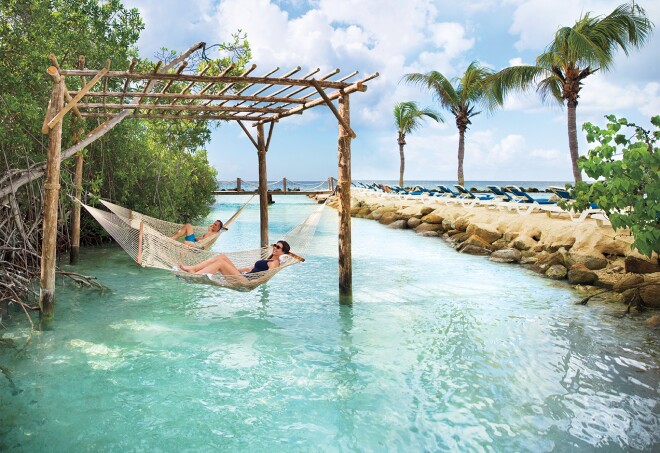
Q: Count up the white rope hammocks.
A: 2